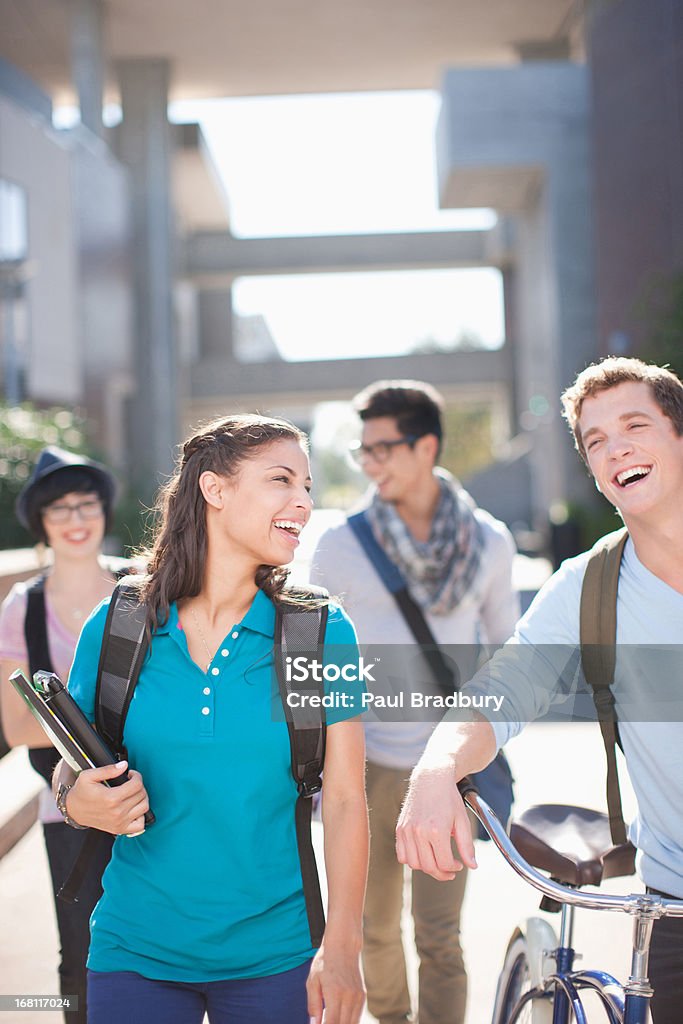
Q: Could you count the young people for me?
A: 4